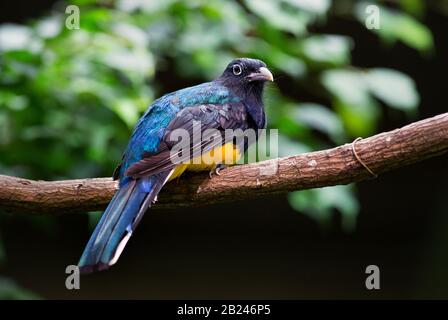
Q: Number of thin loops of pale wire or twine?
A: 1